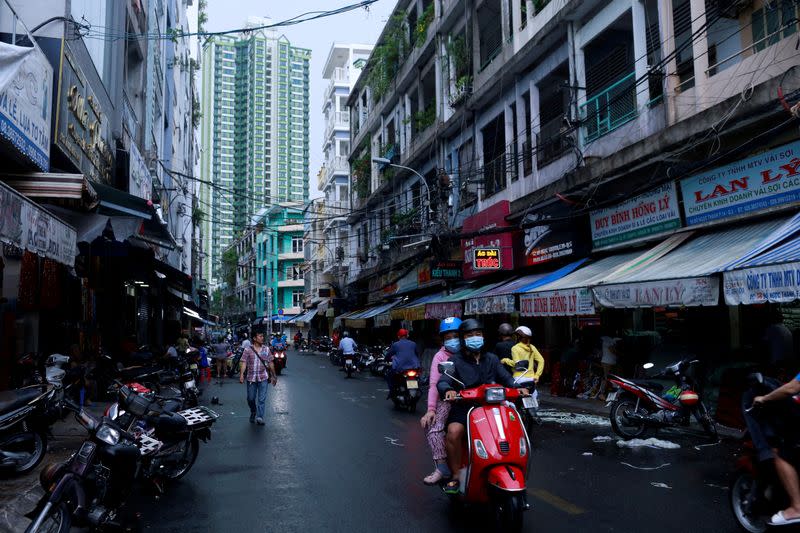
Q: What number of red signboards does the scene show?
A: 1